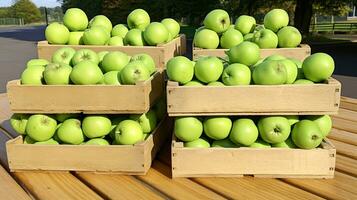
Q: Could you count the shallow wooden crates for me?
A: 6